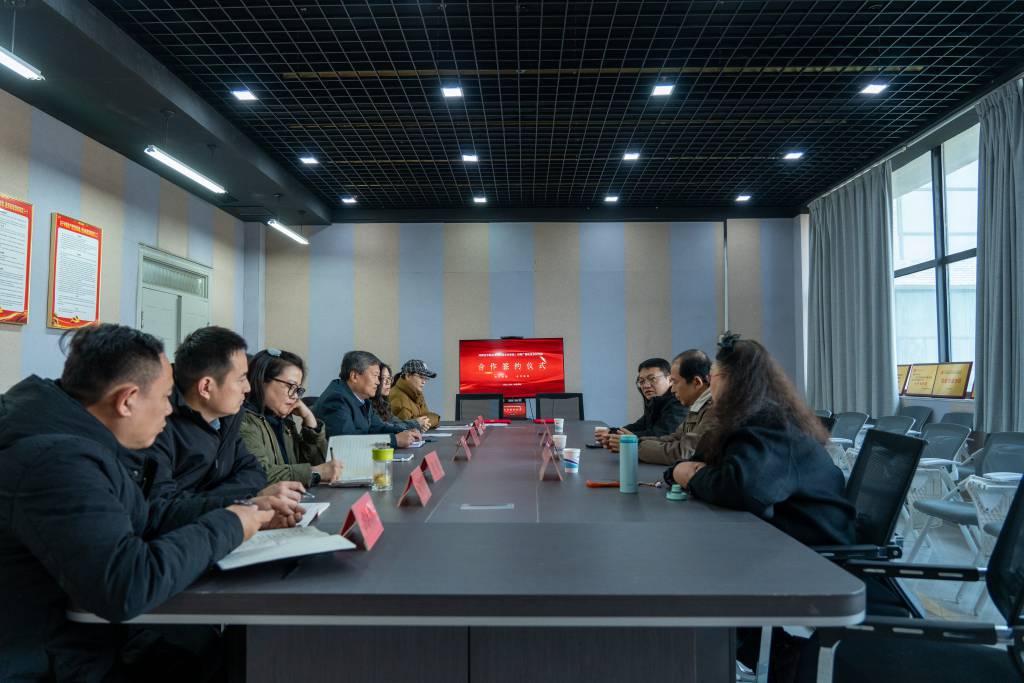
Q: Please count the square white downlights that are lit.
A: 12